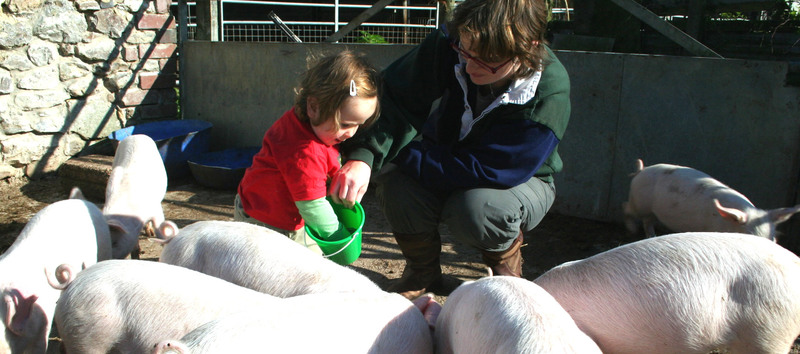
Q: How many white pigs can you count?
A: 8